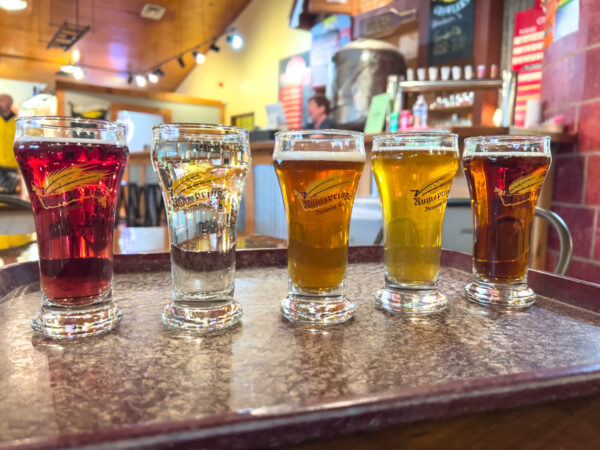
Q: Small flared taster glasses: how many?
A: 5